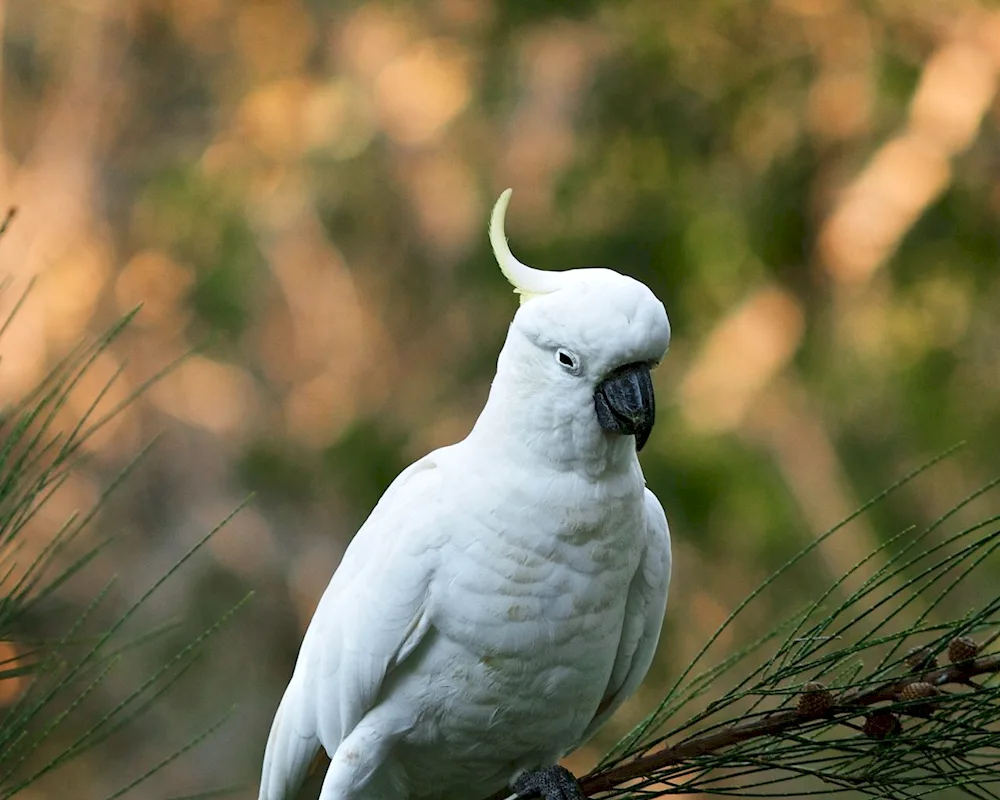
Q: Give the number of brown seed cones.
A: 5